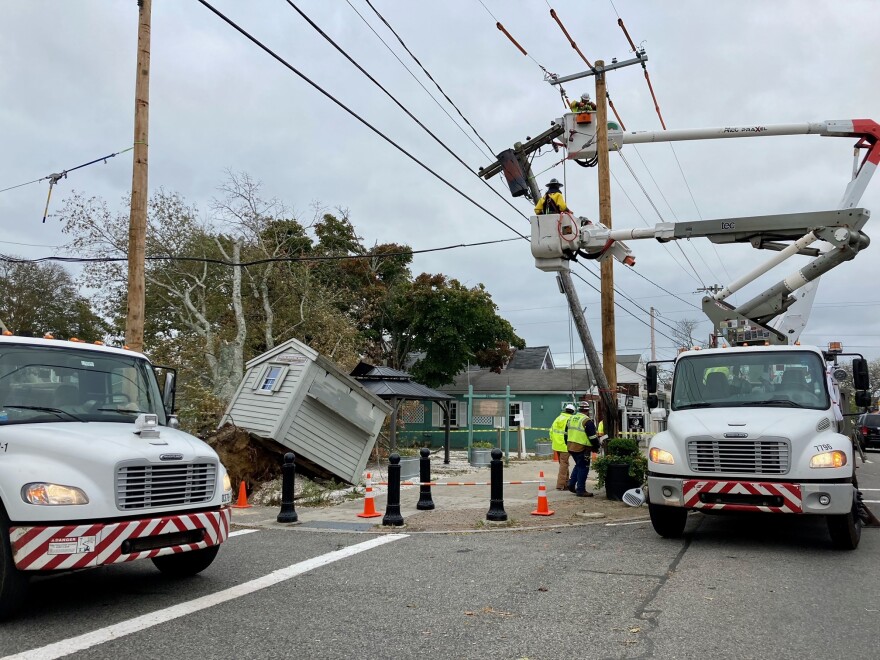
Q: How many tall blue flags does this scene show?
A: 0